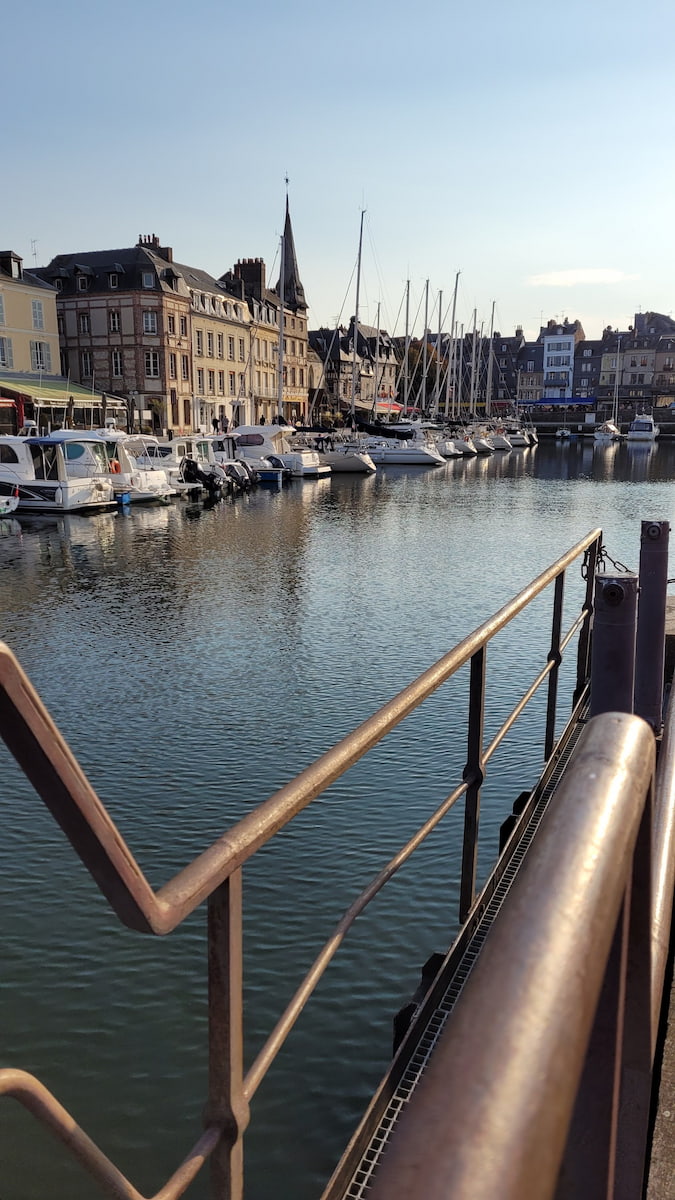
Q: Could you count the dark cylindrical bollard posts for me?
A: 2